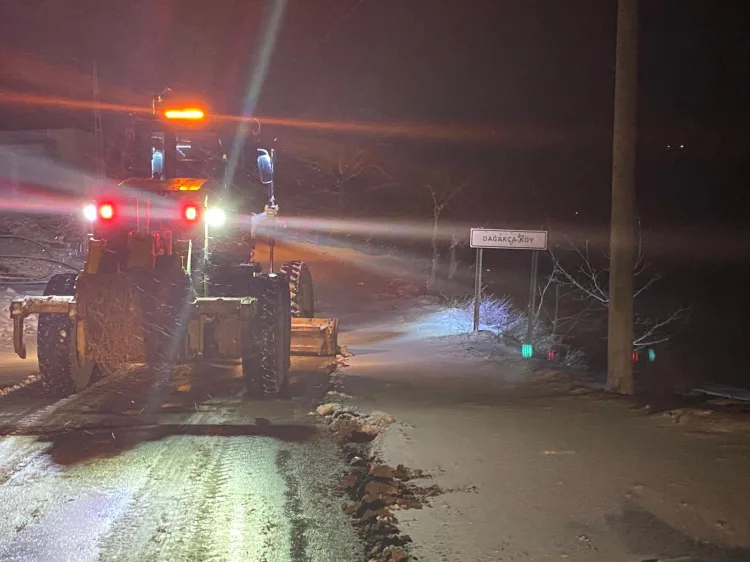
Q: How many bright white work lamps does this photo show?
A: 2